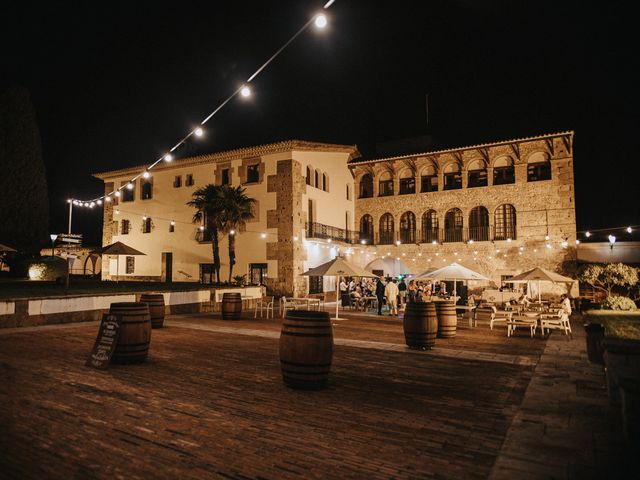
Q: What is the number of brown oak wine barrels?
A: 6